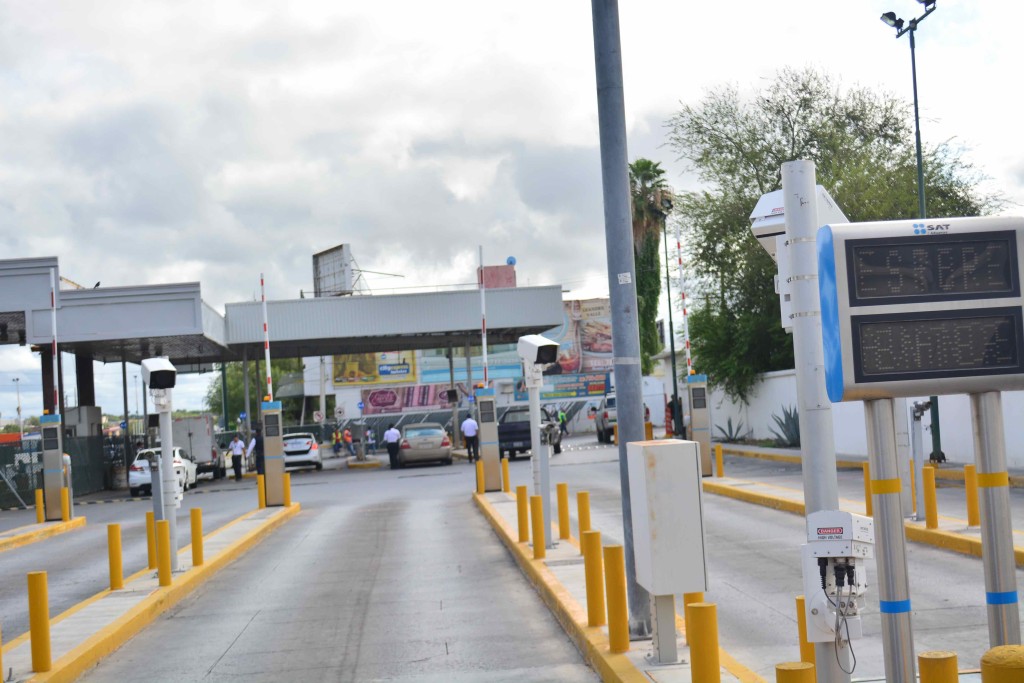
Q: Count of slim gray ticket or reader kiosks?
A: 4